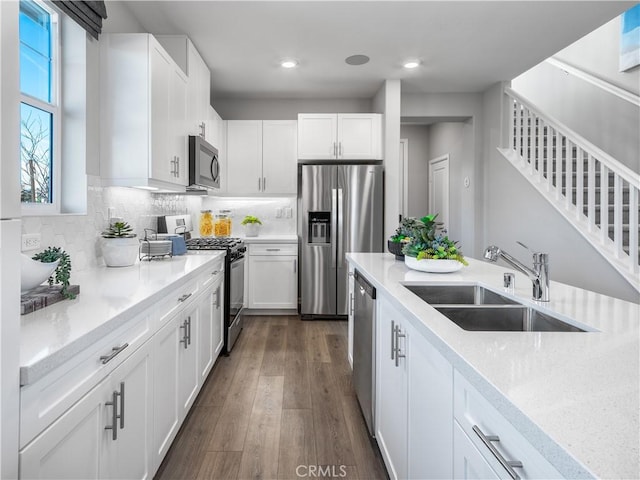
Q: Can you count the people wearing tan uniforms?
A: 0